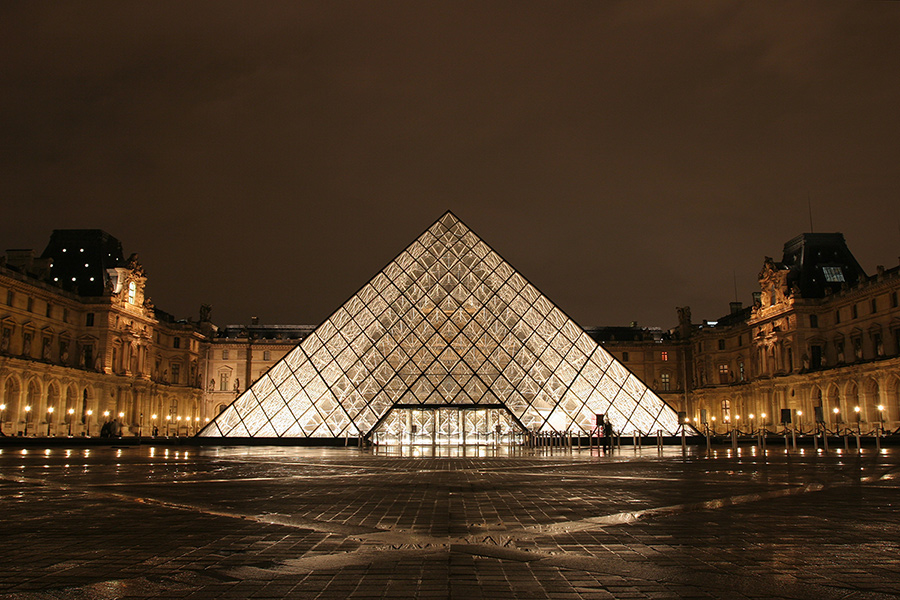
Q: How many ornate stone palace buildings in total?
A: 2